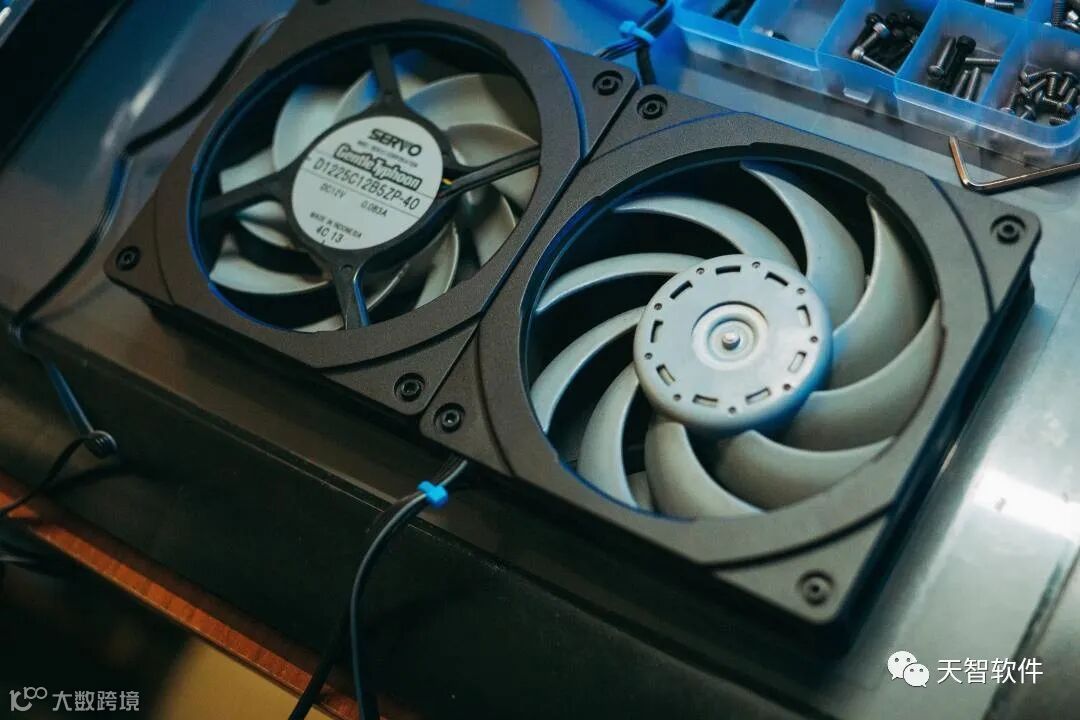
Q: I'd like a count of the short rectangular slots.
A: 9